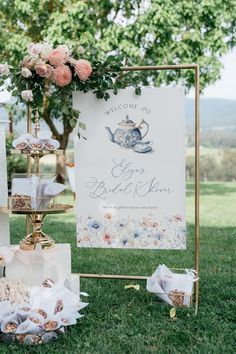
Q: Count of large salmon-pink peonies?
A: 3